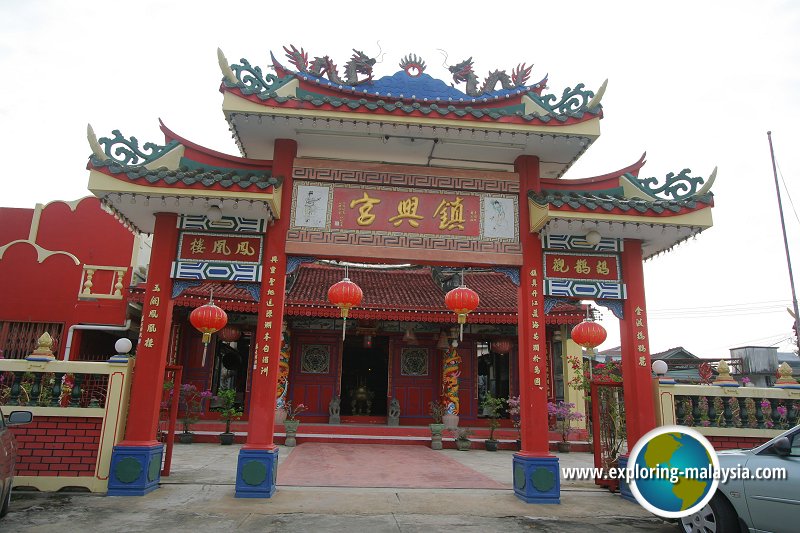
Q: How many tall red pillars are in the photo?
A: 4